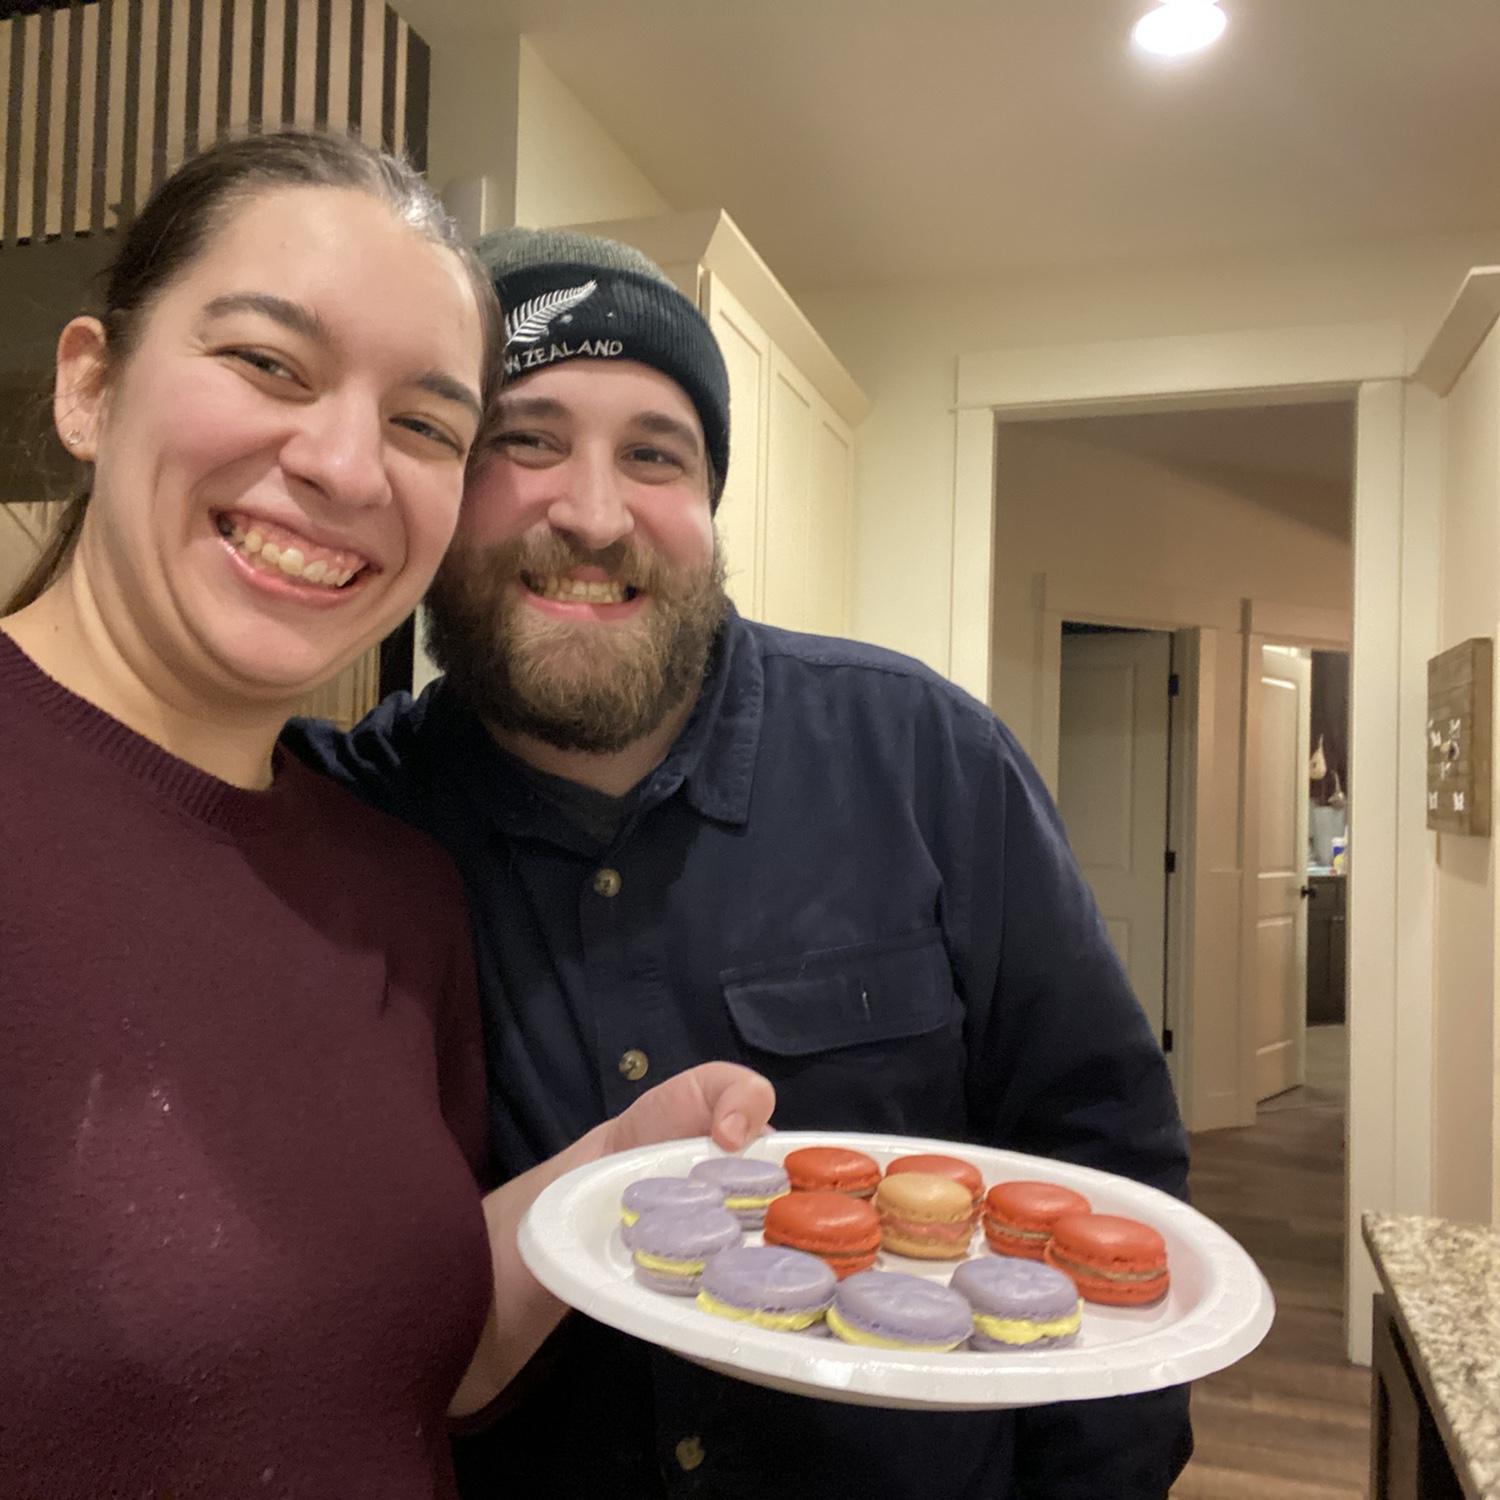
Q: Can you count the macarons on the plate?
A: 12